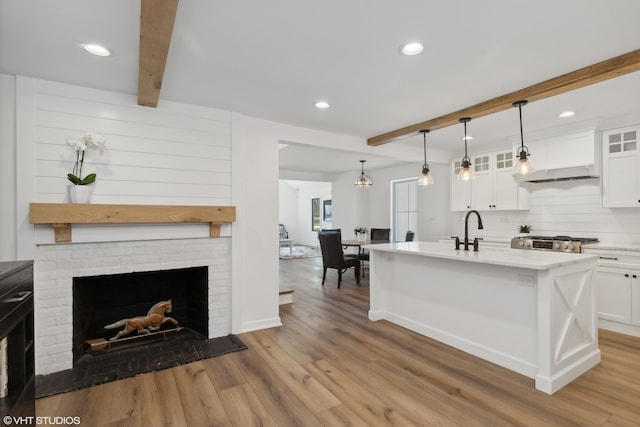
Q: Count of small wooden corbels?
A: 2